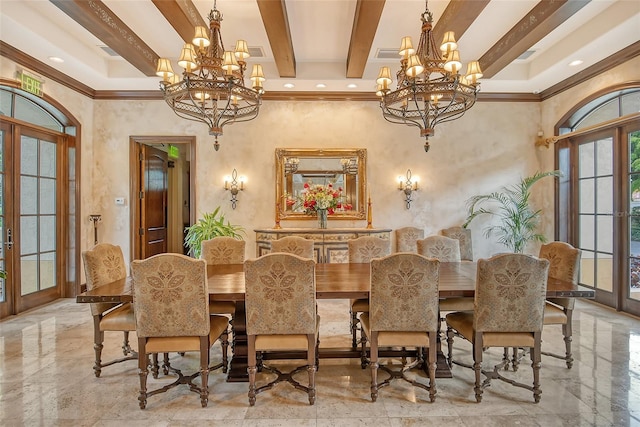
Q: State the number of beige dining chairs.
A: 12